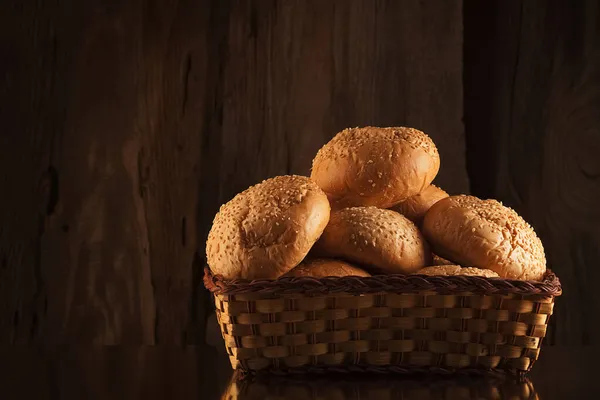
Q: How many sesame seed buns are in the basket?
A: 7